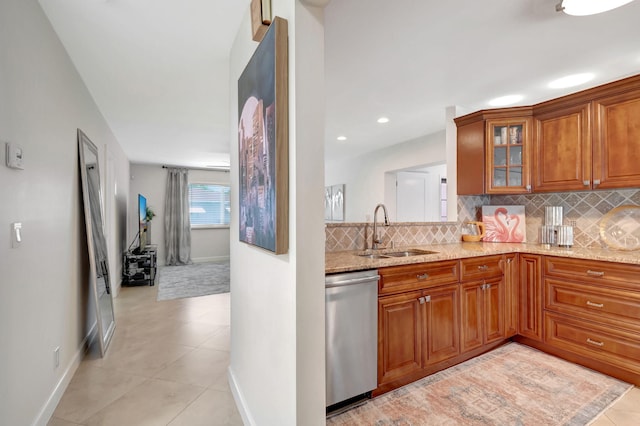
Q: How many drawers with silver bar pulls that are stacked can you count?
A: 3